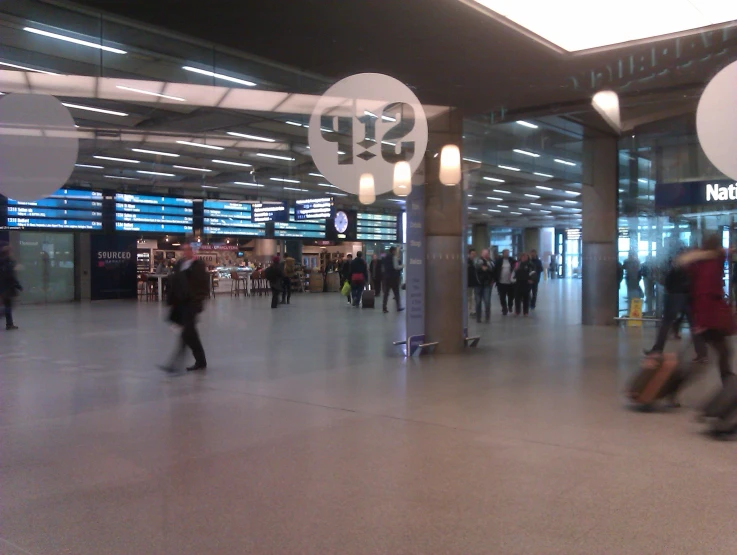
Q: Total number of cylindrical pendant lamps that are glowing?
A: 3